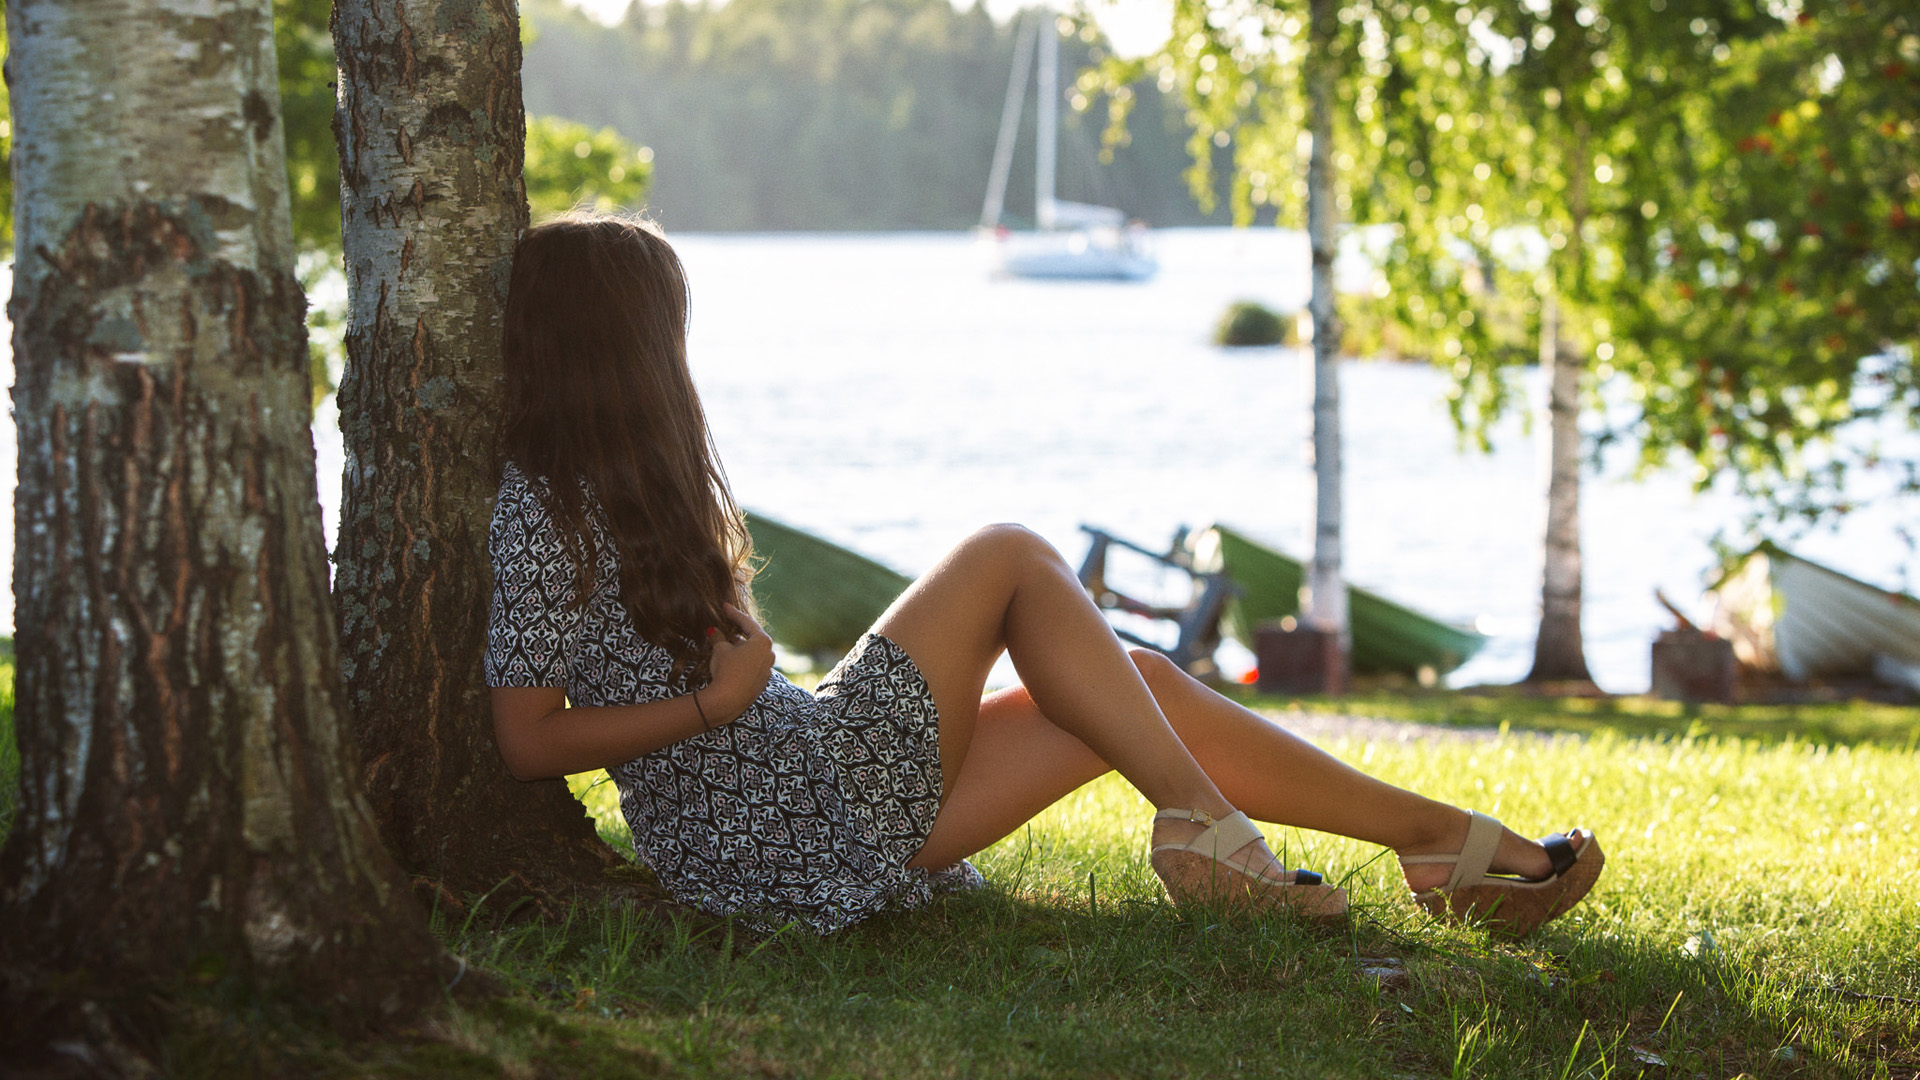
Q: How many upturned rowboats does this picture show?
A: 3